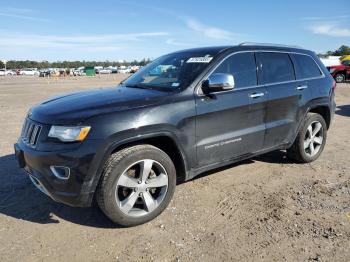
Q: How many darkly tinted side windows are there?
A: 3